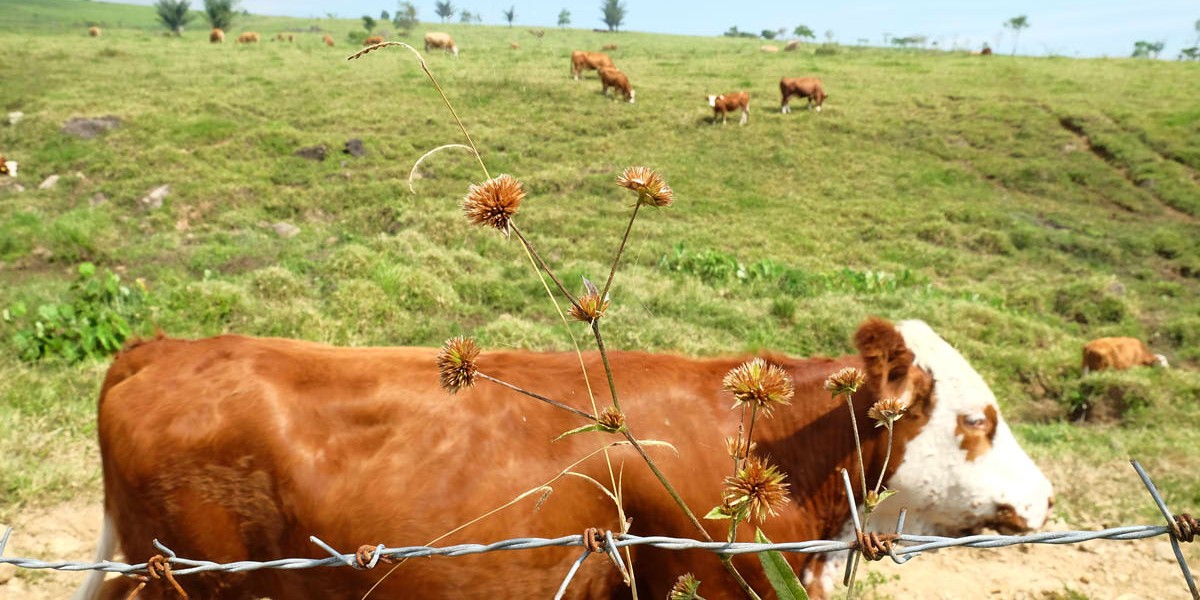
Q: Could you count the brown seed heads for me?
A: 11